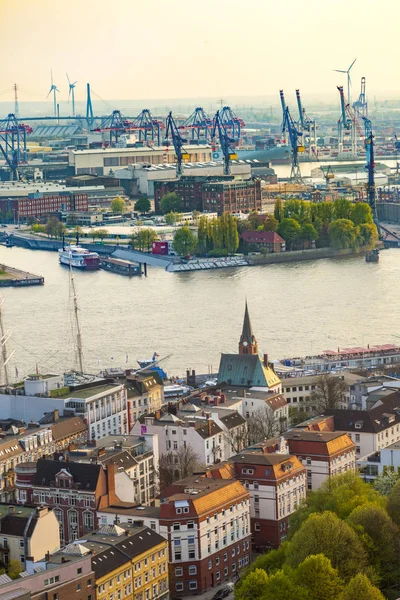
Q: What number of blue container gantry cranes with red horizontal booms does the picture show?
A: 5